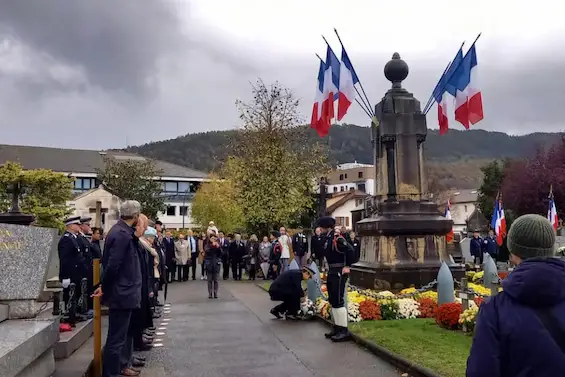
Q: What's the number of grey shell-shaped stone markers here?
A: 4